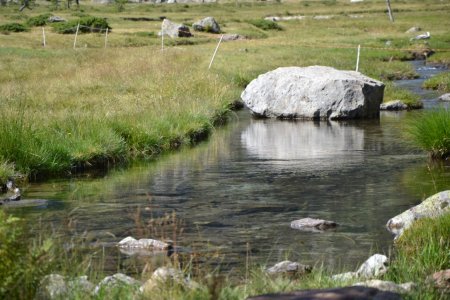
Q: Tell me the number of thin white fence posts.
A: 6